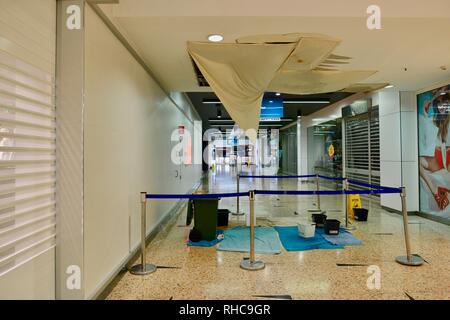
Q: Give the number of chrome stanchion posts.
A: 6